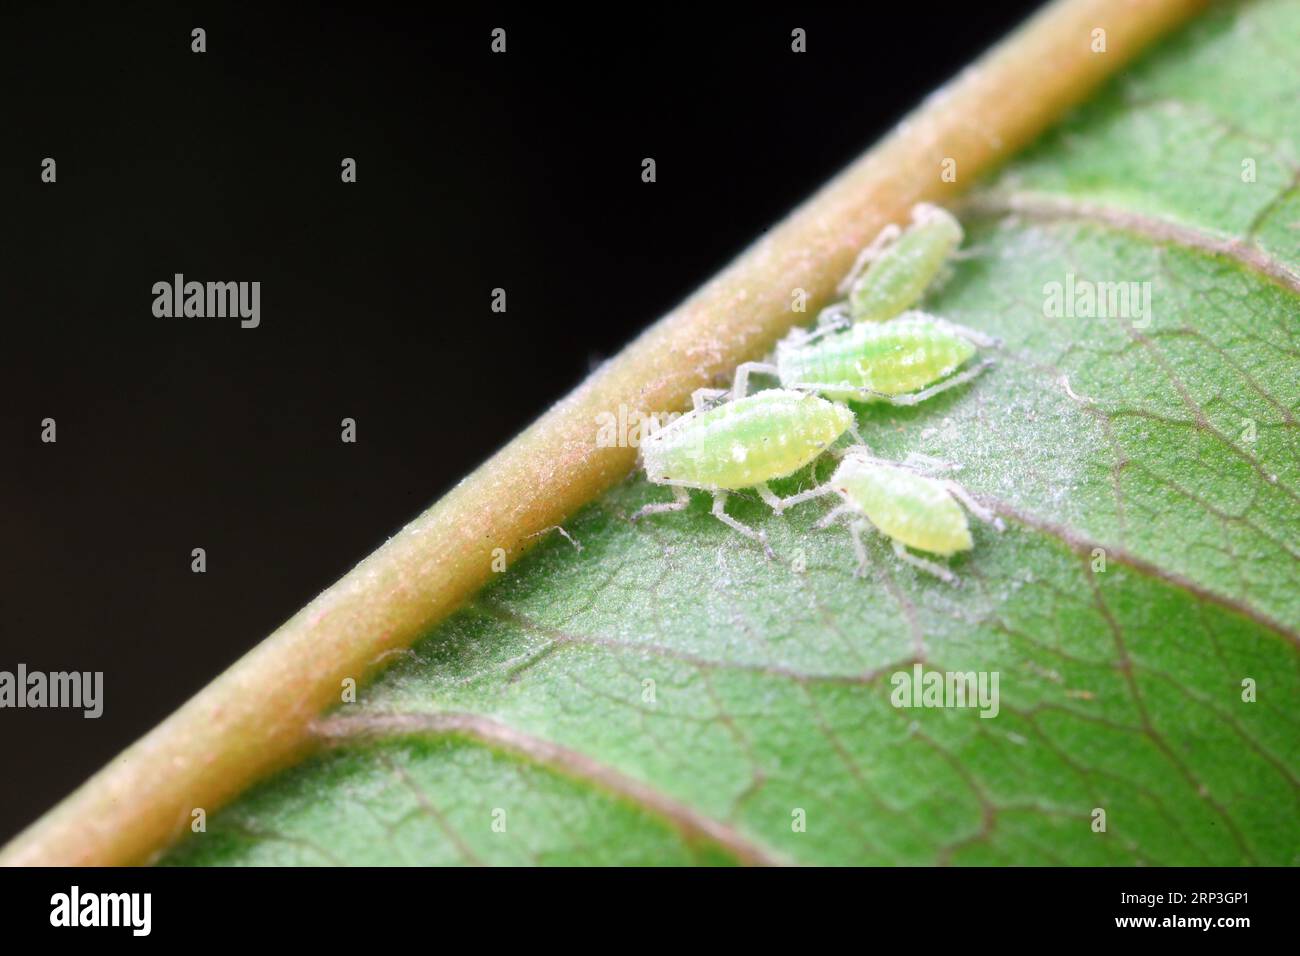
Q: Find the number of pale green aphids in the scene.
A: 4